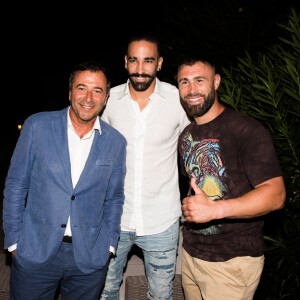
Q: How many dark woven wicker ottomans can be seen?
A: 1